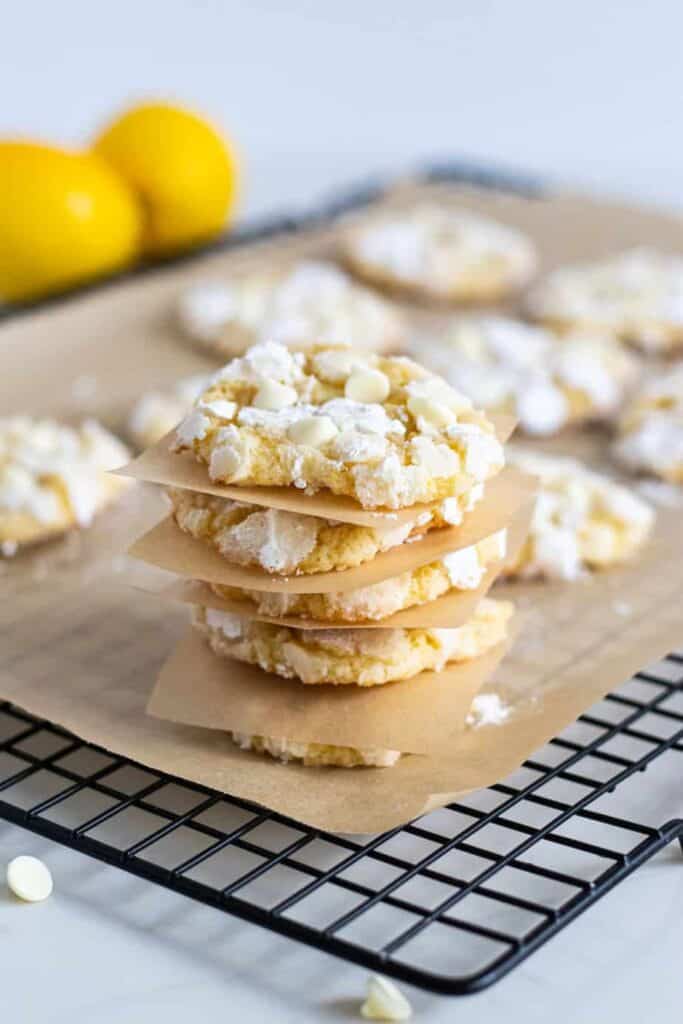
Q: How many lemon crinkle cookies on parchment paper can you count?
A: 13